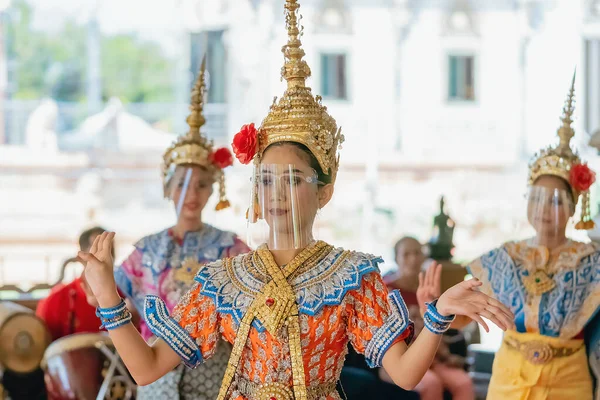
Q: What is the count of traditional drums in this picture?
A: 2